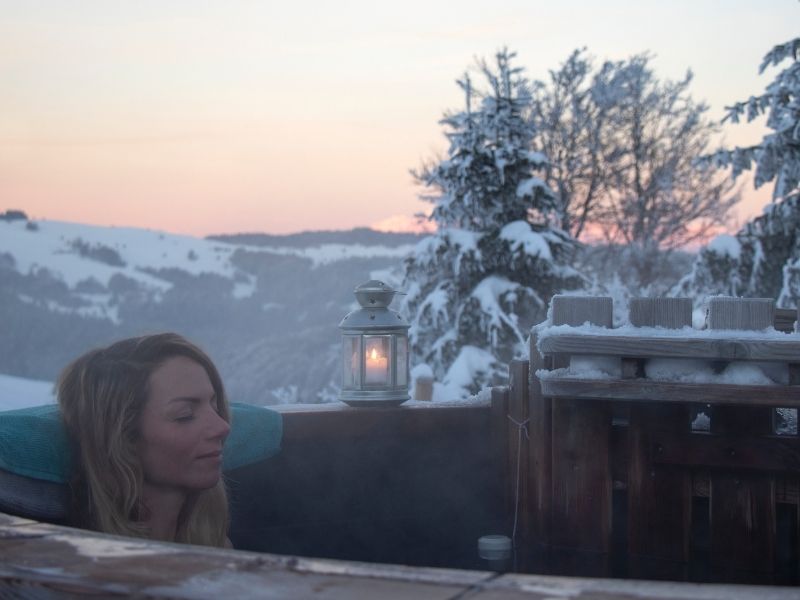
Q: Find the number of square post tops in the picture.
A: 3